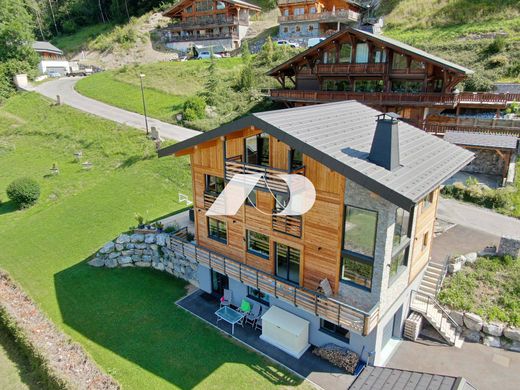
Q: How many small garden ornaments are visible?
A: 3